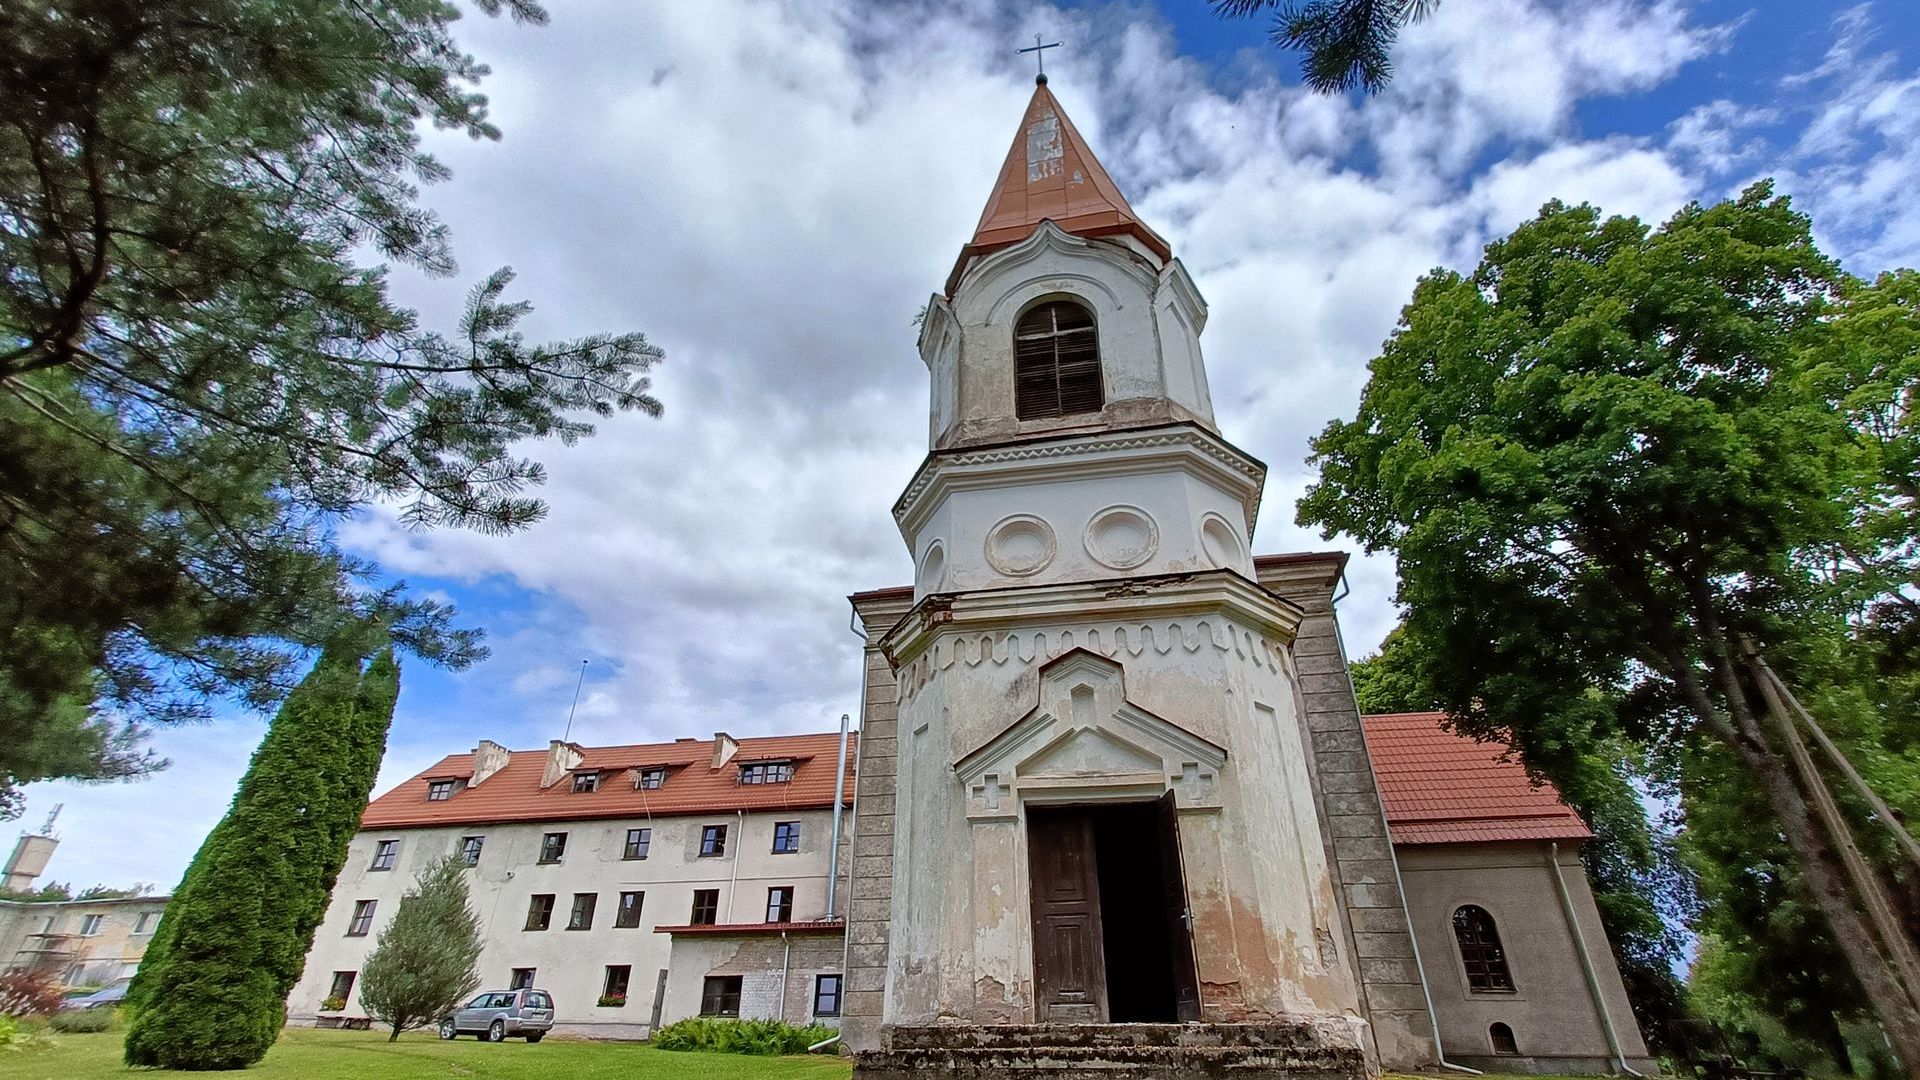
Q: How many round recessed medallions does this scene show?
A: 4